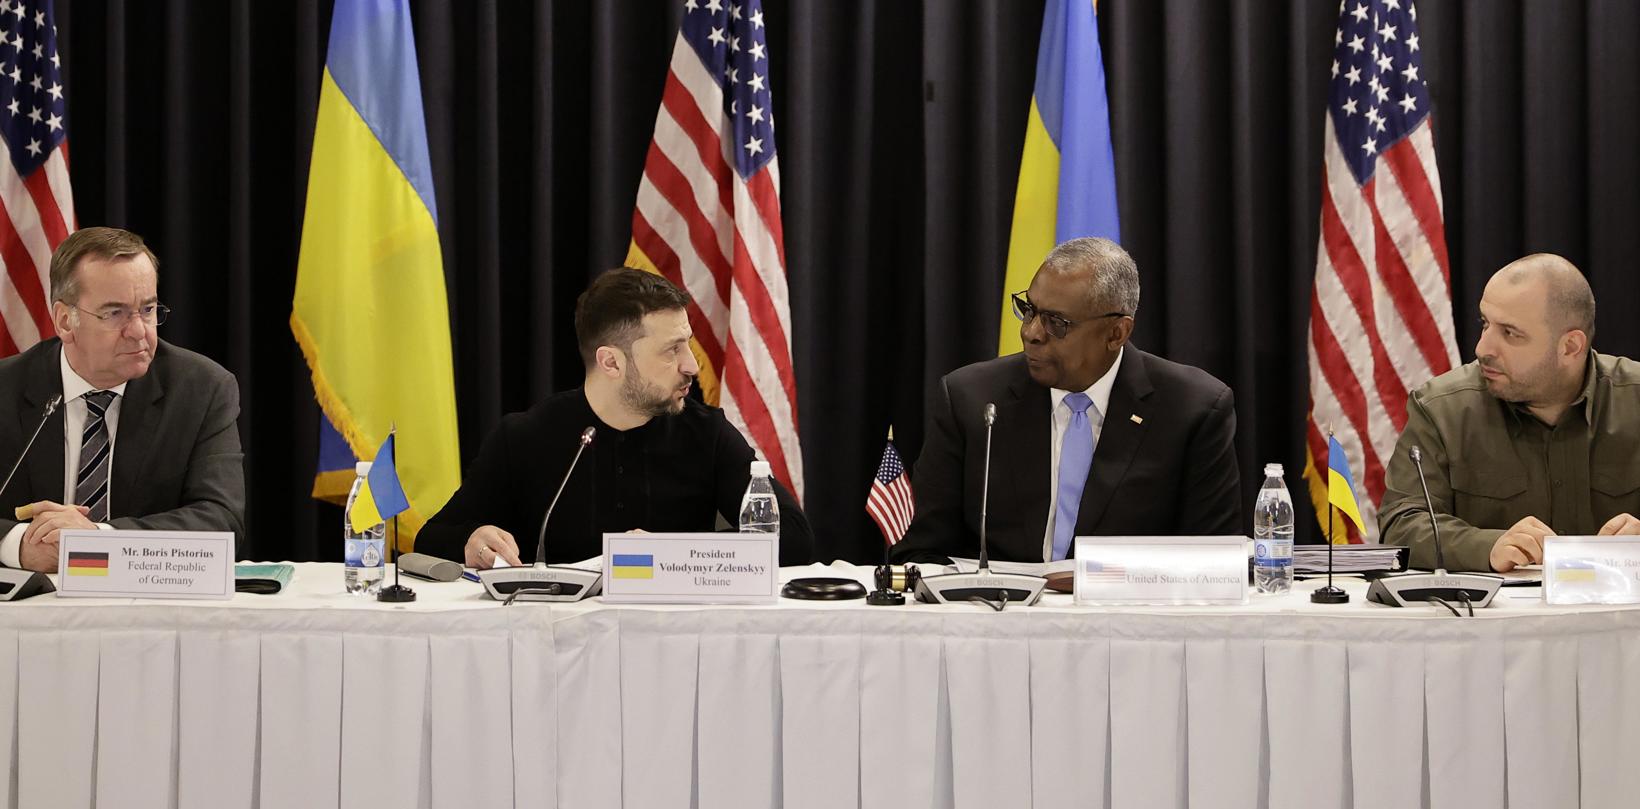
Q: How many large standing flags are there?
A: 5